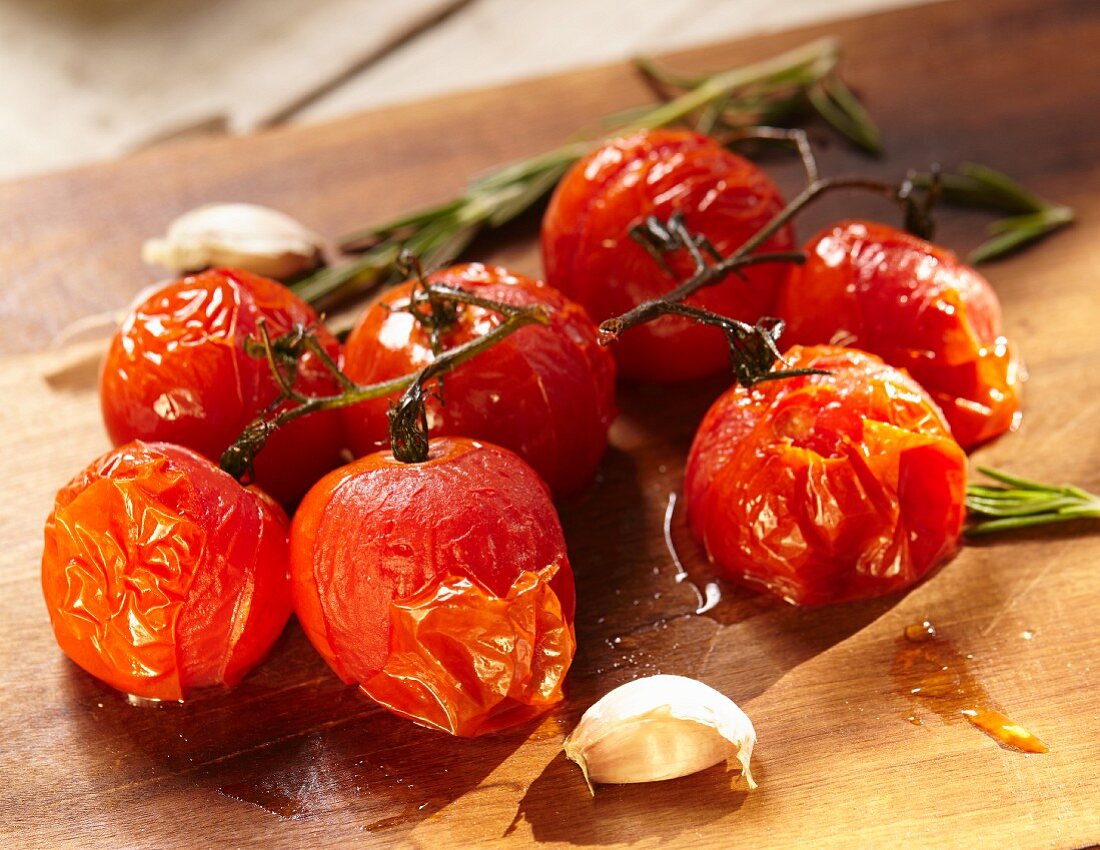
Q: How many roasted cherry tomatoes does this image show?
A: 7